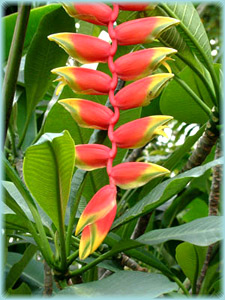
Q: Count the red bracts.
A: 13